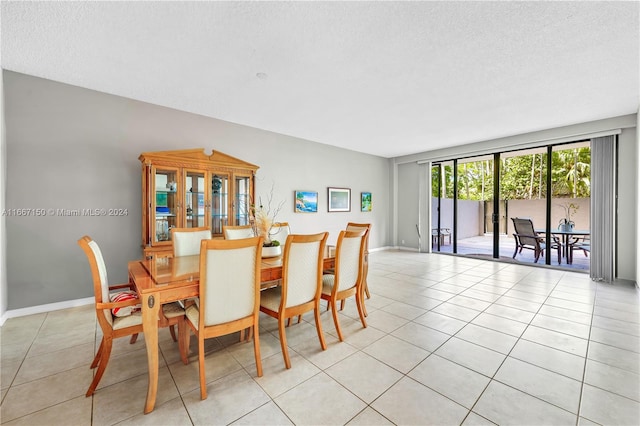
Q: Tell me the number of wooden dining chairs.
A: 8